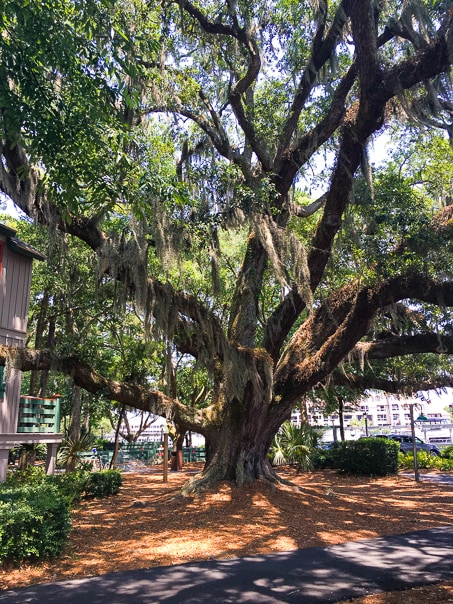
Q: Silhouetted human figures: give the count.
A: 0